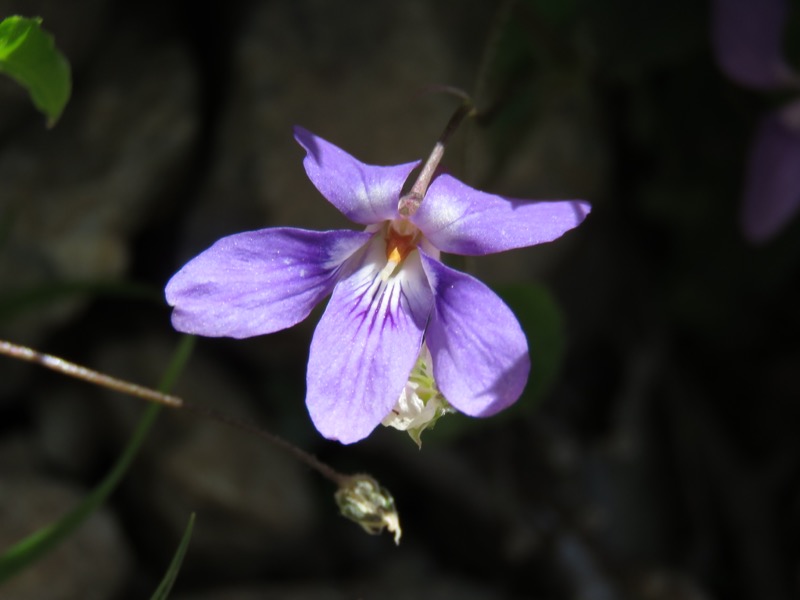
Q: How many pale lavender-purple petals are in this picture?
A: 5